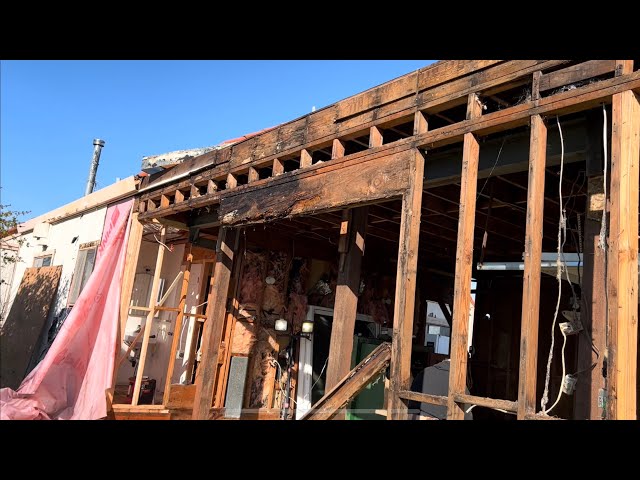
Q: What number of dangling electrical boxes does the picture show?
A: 2